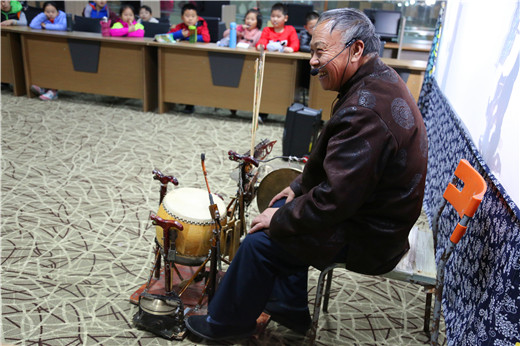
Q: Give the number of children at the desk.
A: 9